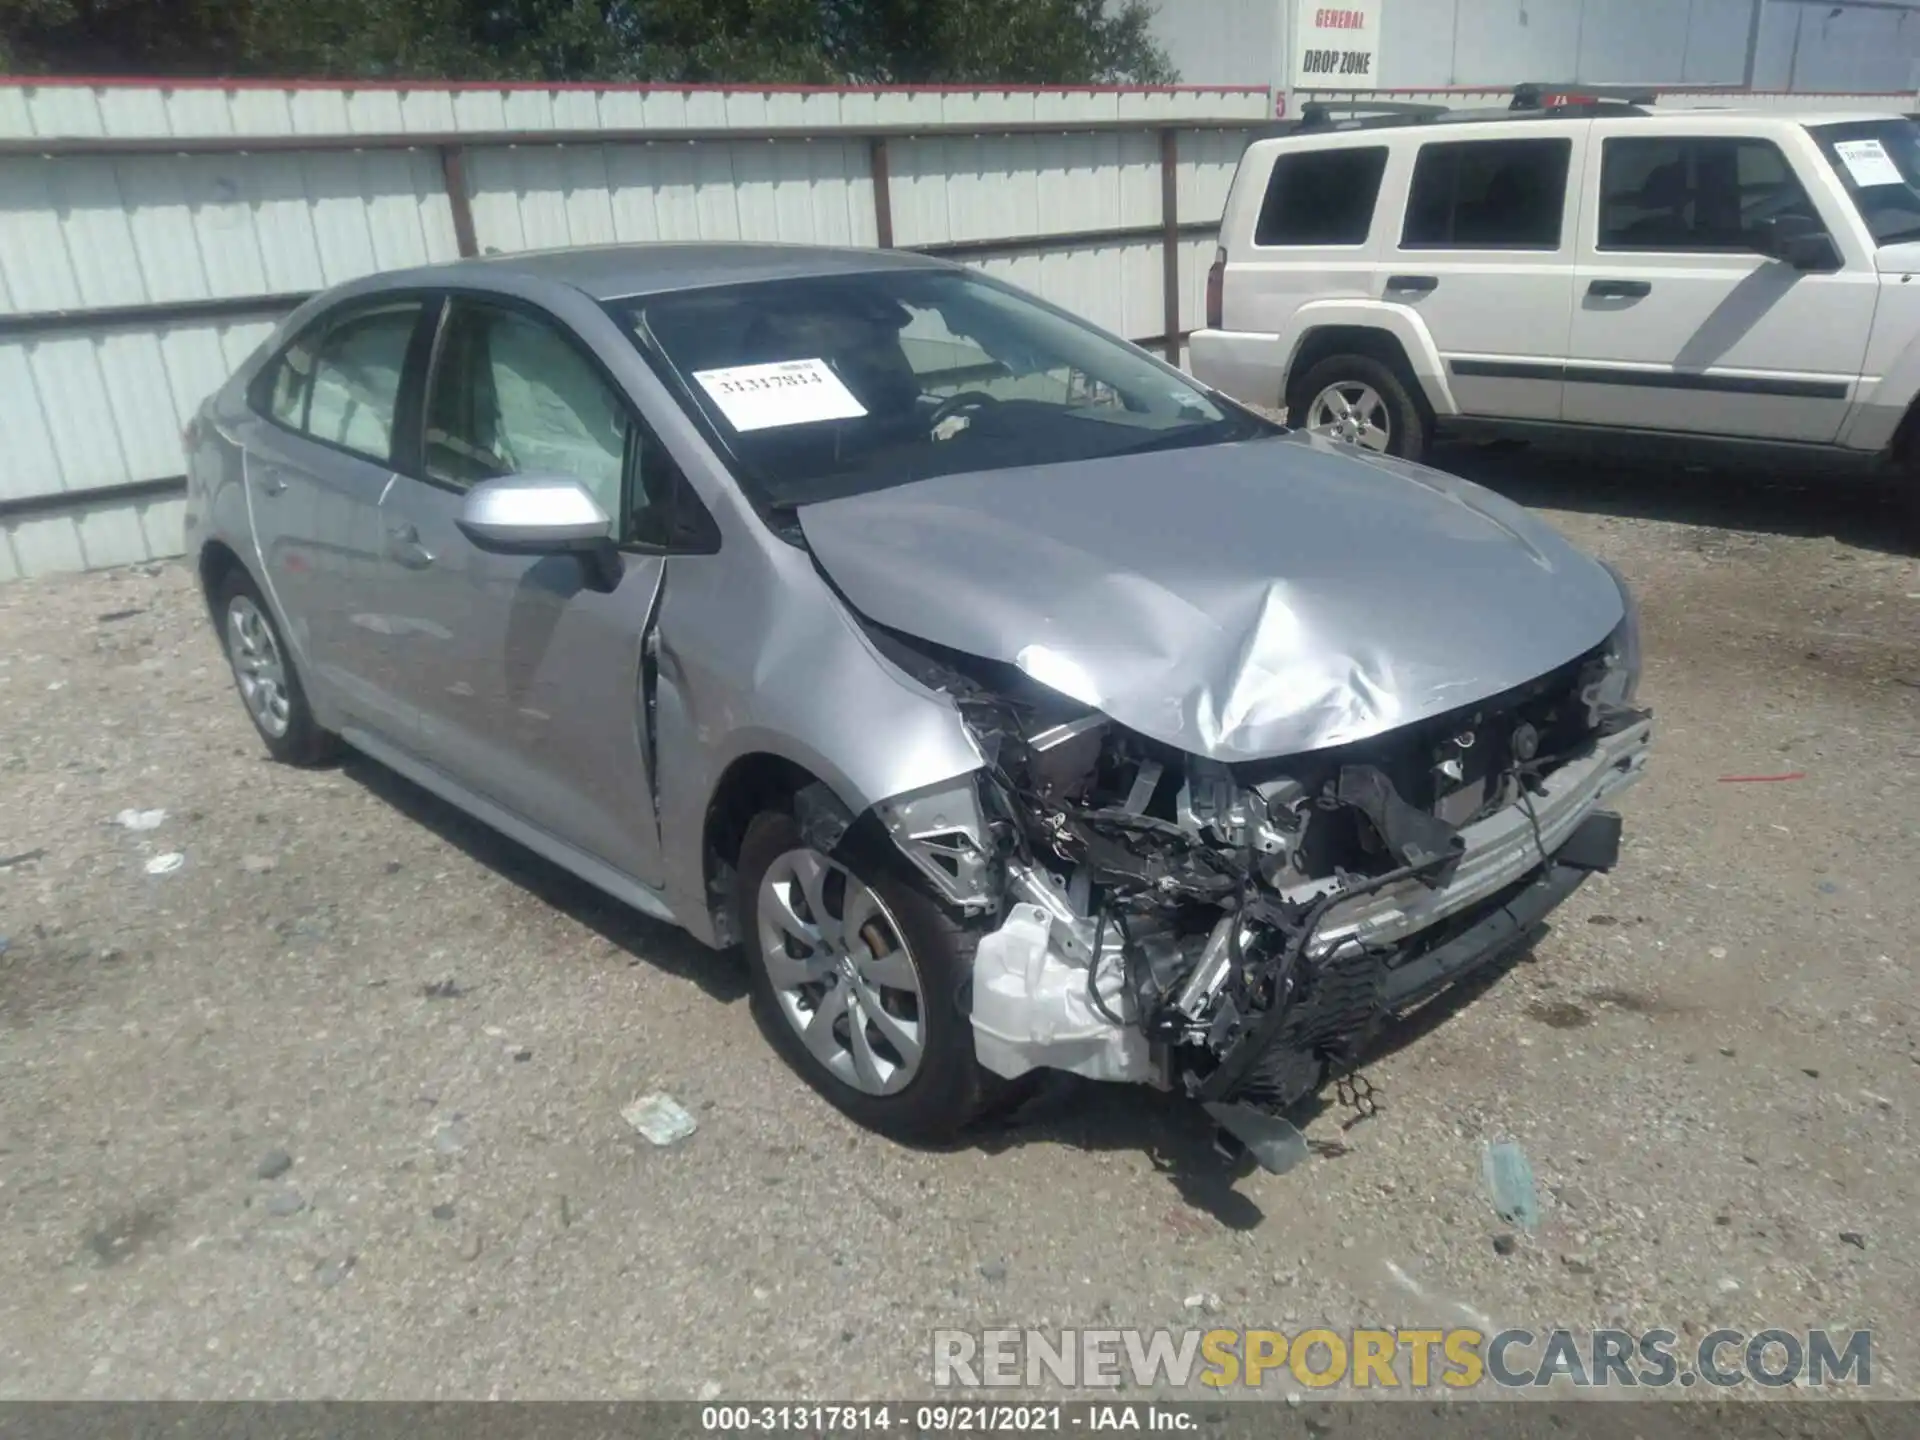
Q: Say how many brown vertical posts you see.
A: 3